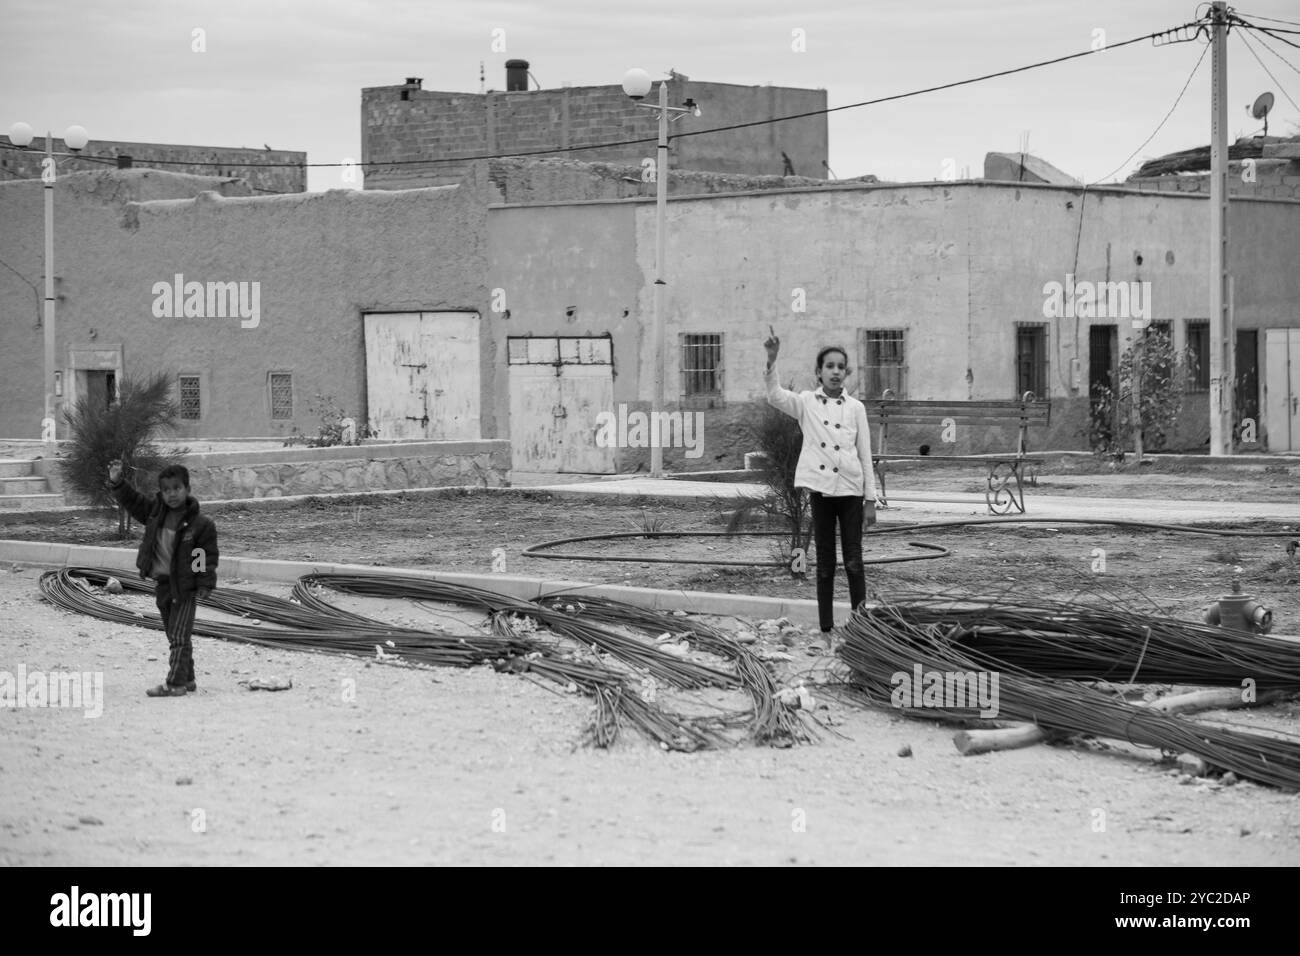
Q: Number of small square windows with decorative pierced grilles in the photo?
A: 2